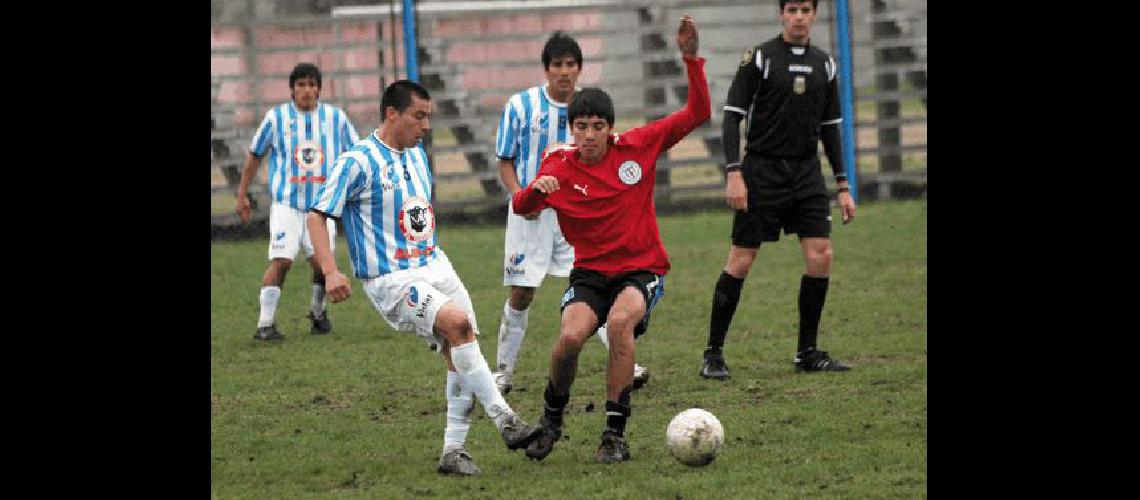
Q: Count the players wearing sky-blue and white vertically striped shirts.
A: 3